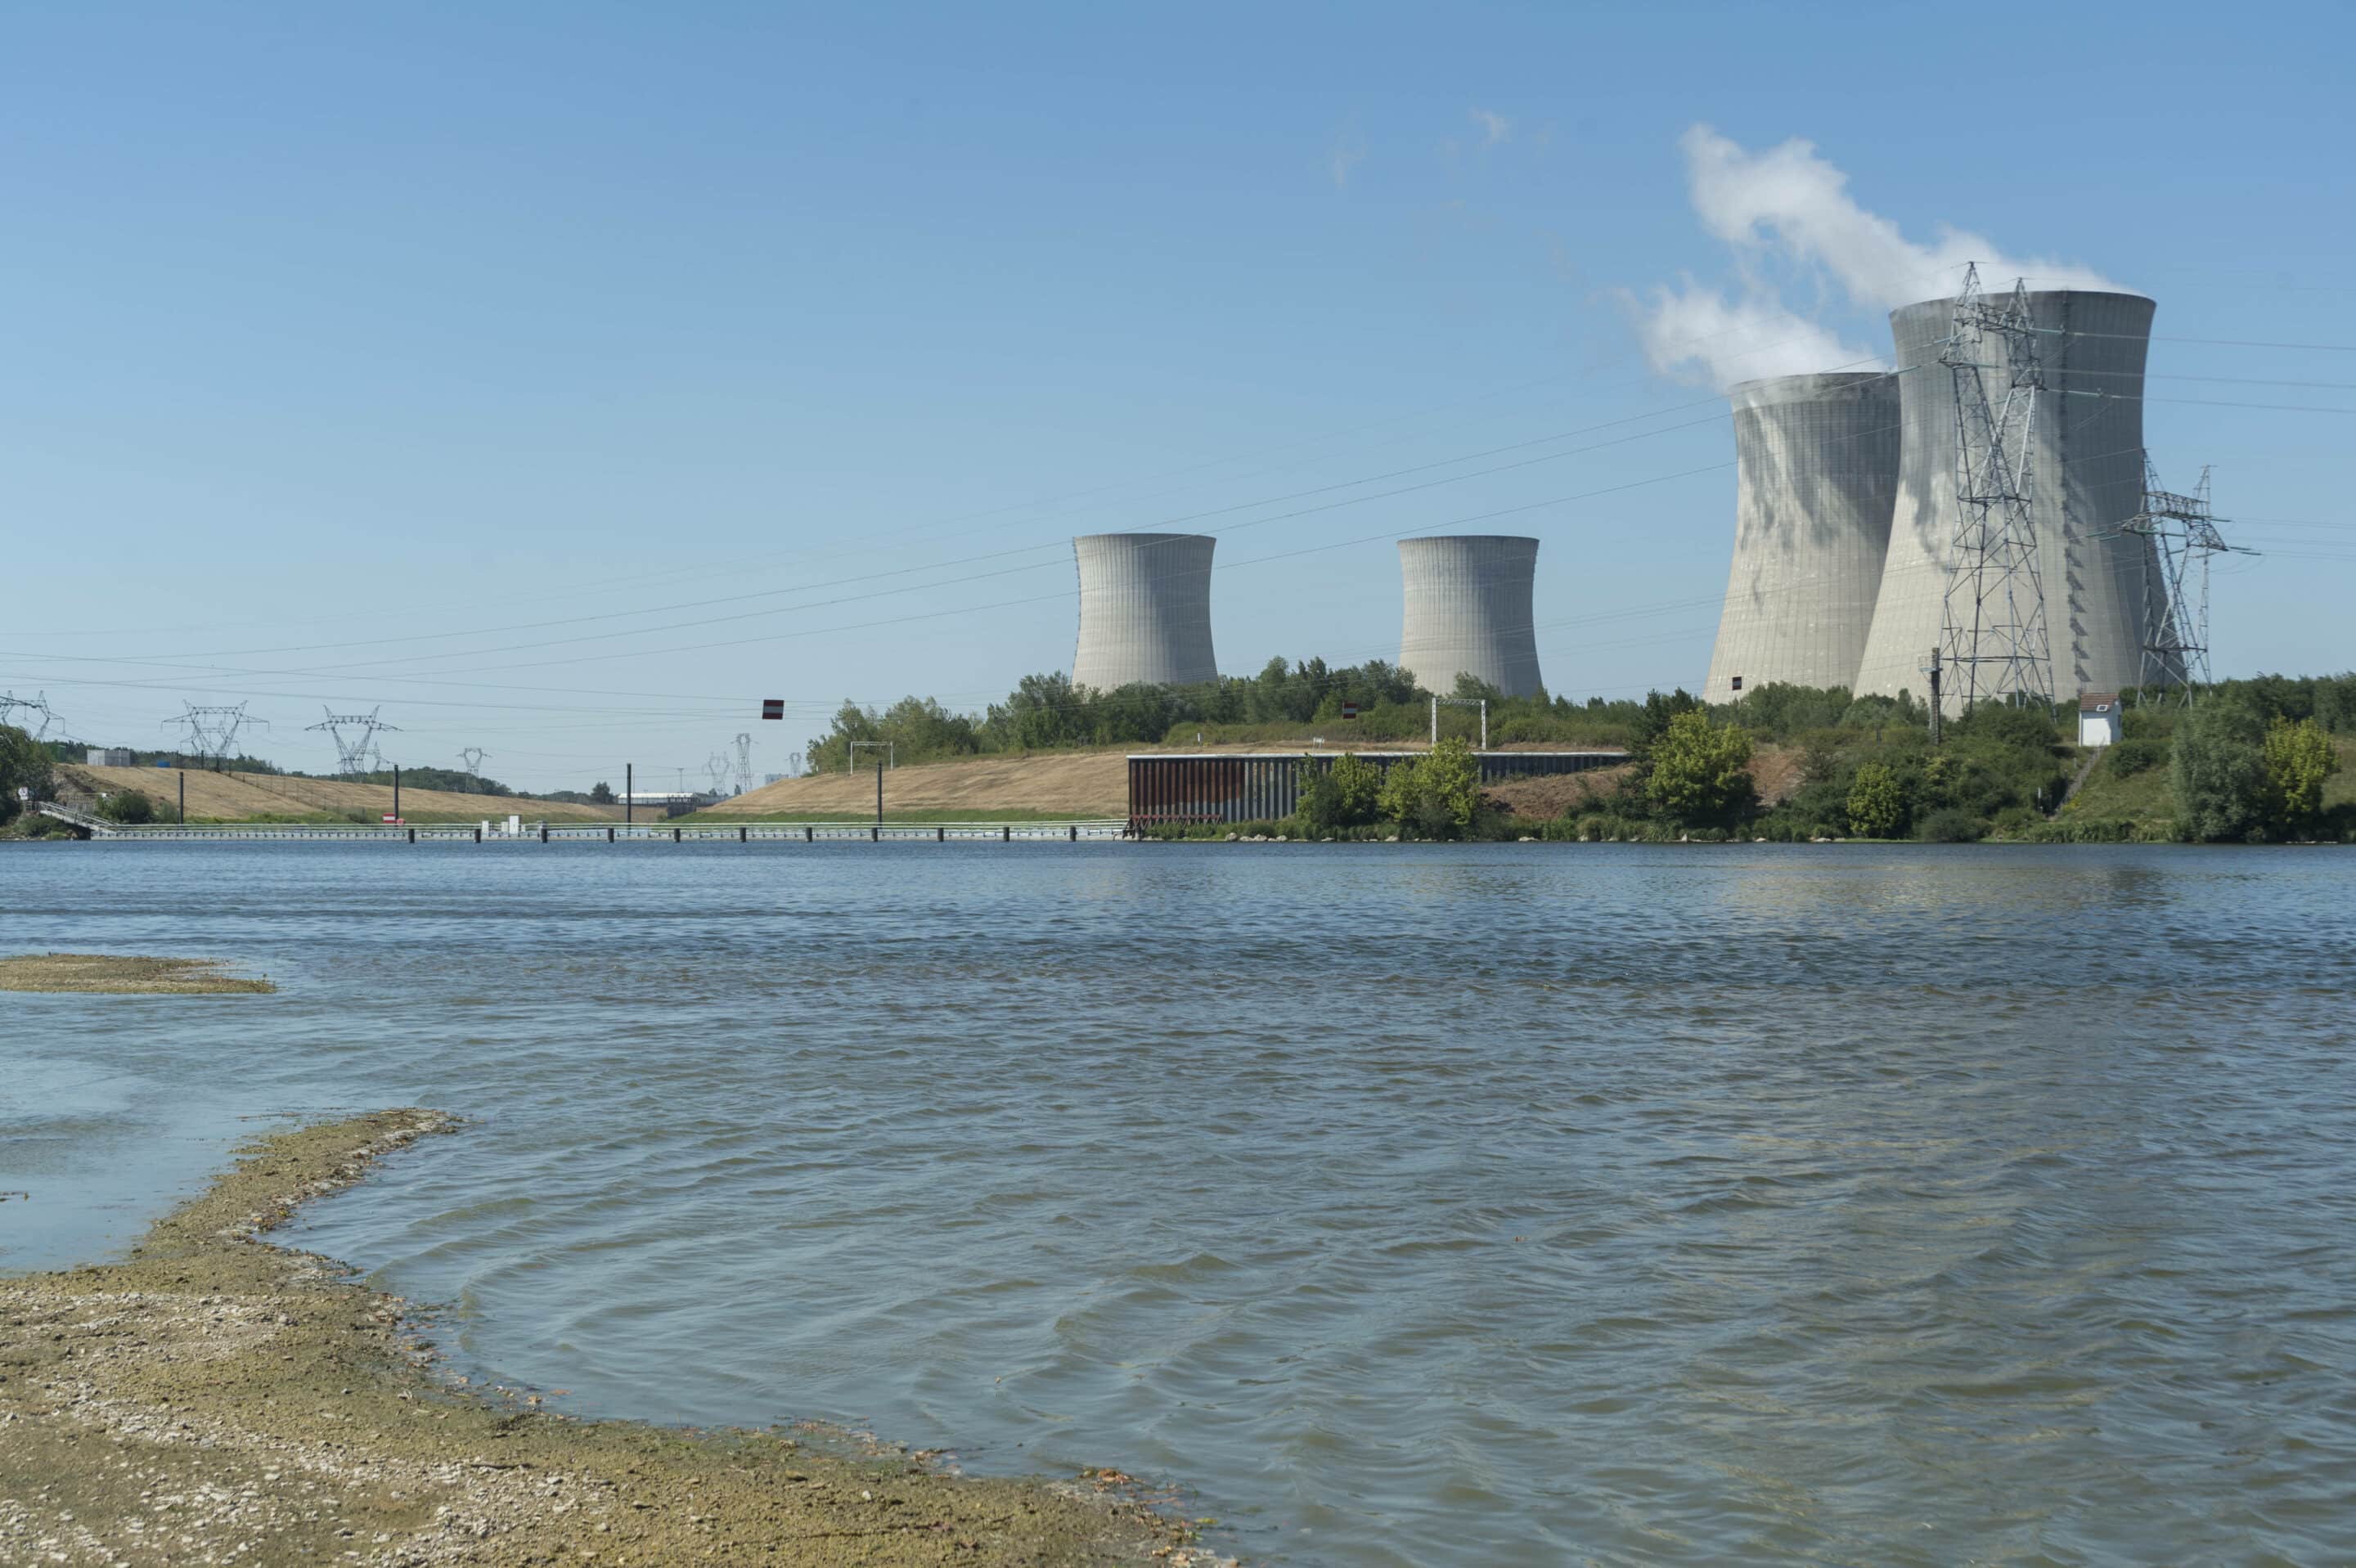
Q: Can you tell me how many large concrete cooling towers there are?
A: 4